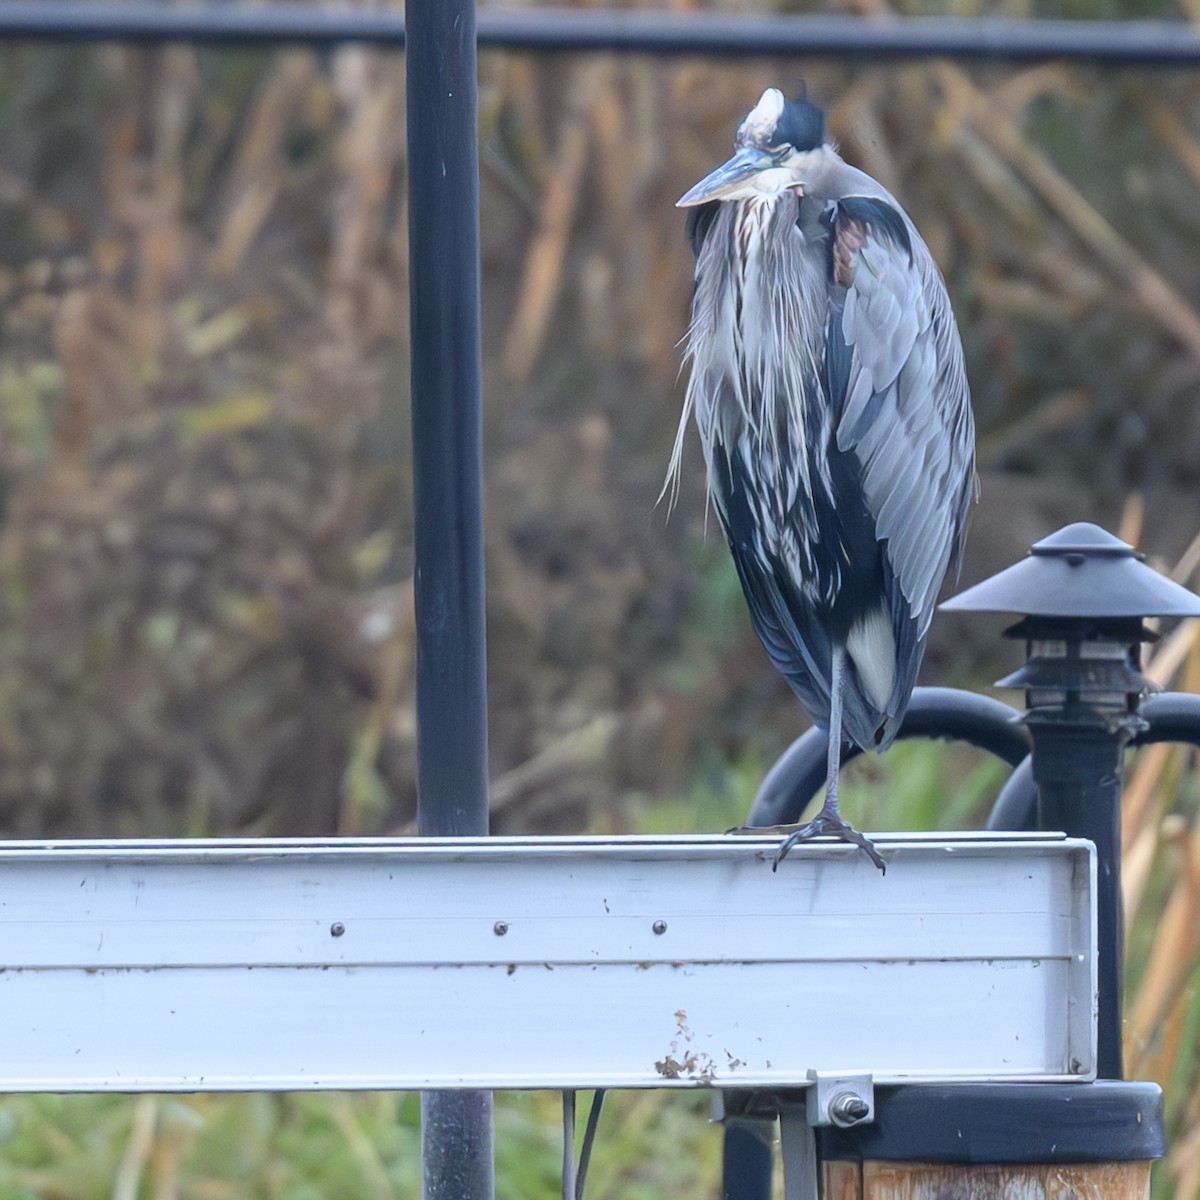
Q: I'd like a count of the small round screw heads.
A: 3